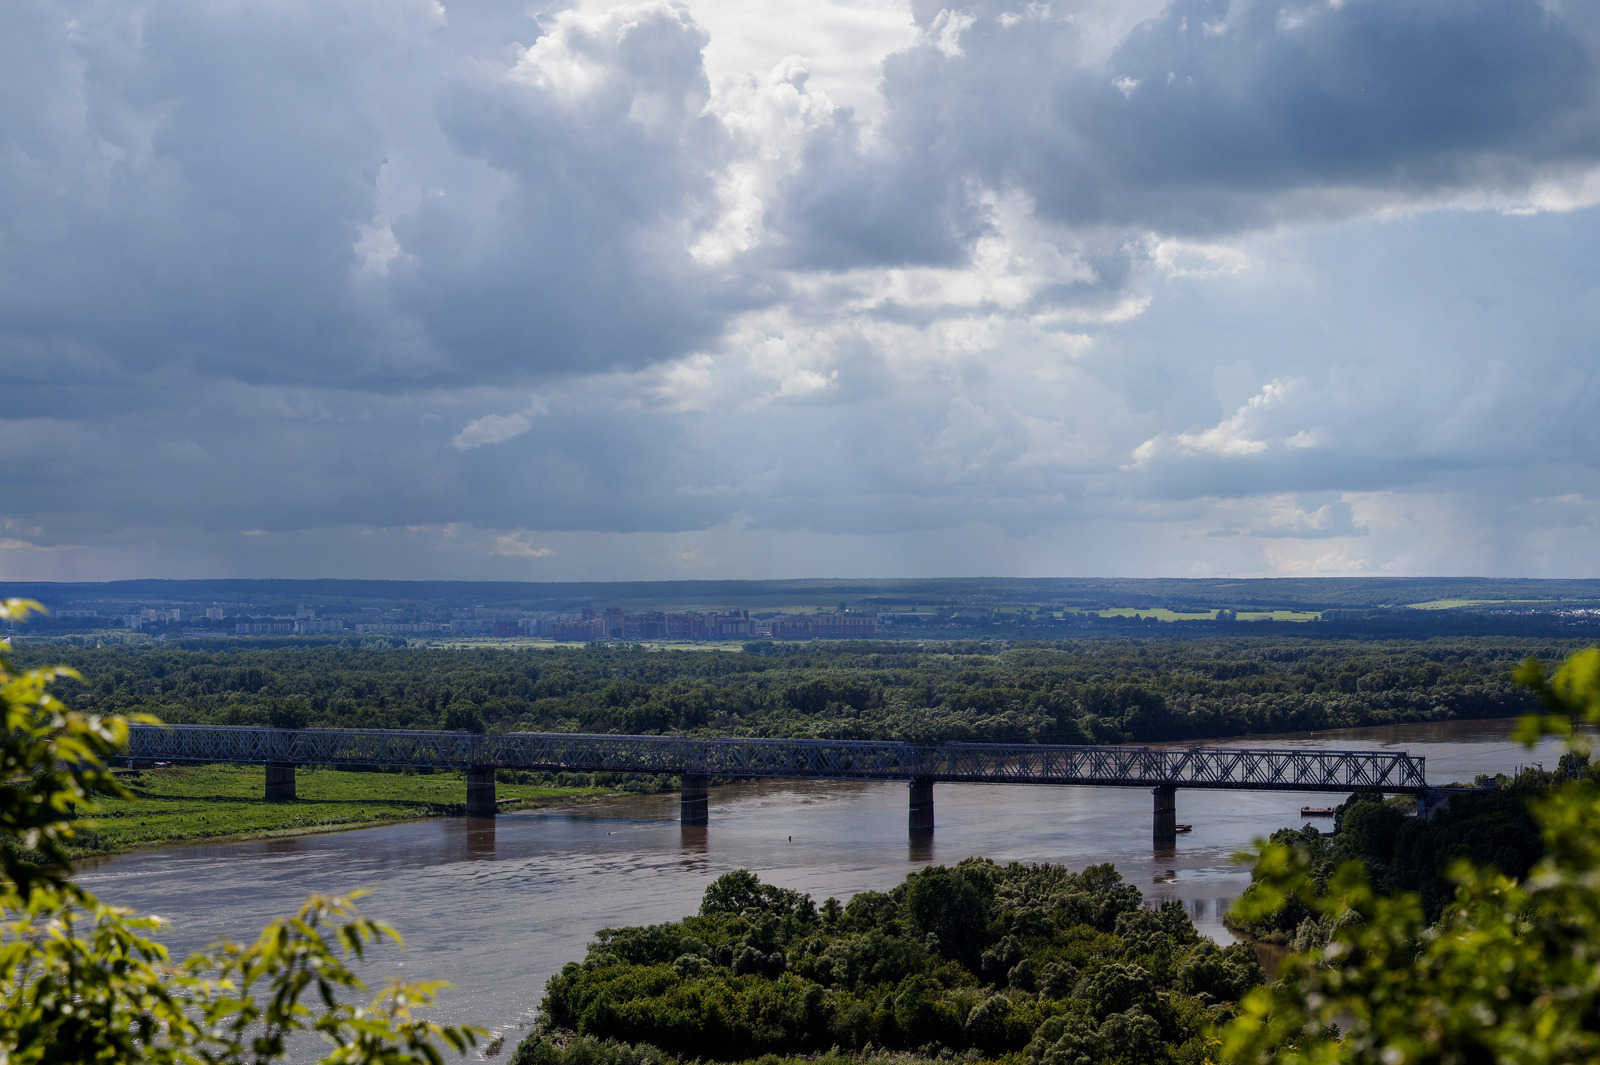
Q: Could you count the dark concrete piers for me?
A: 5